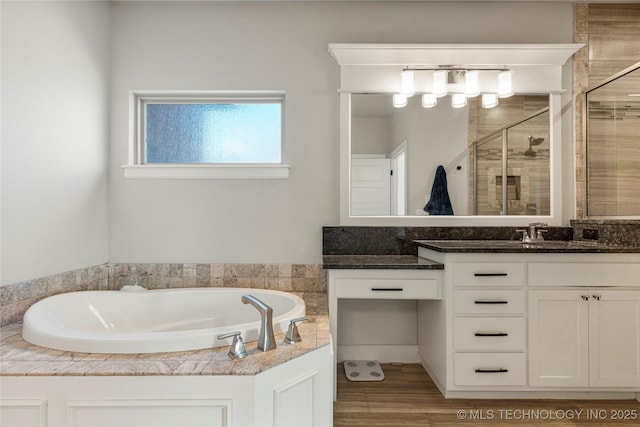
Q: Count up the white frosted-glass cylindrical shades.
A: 4